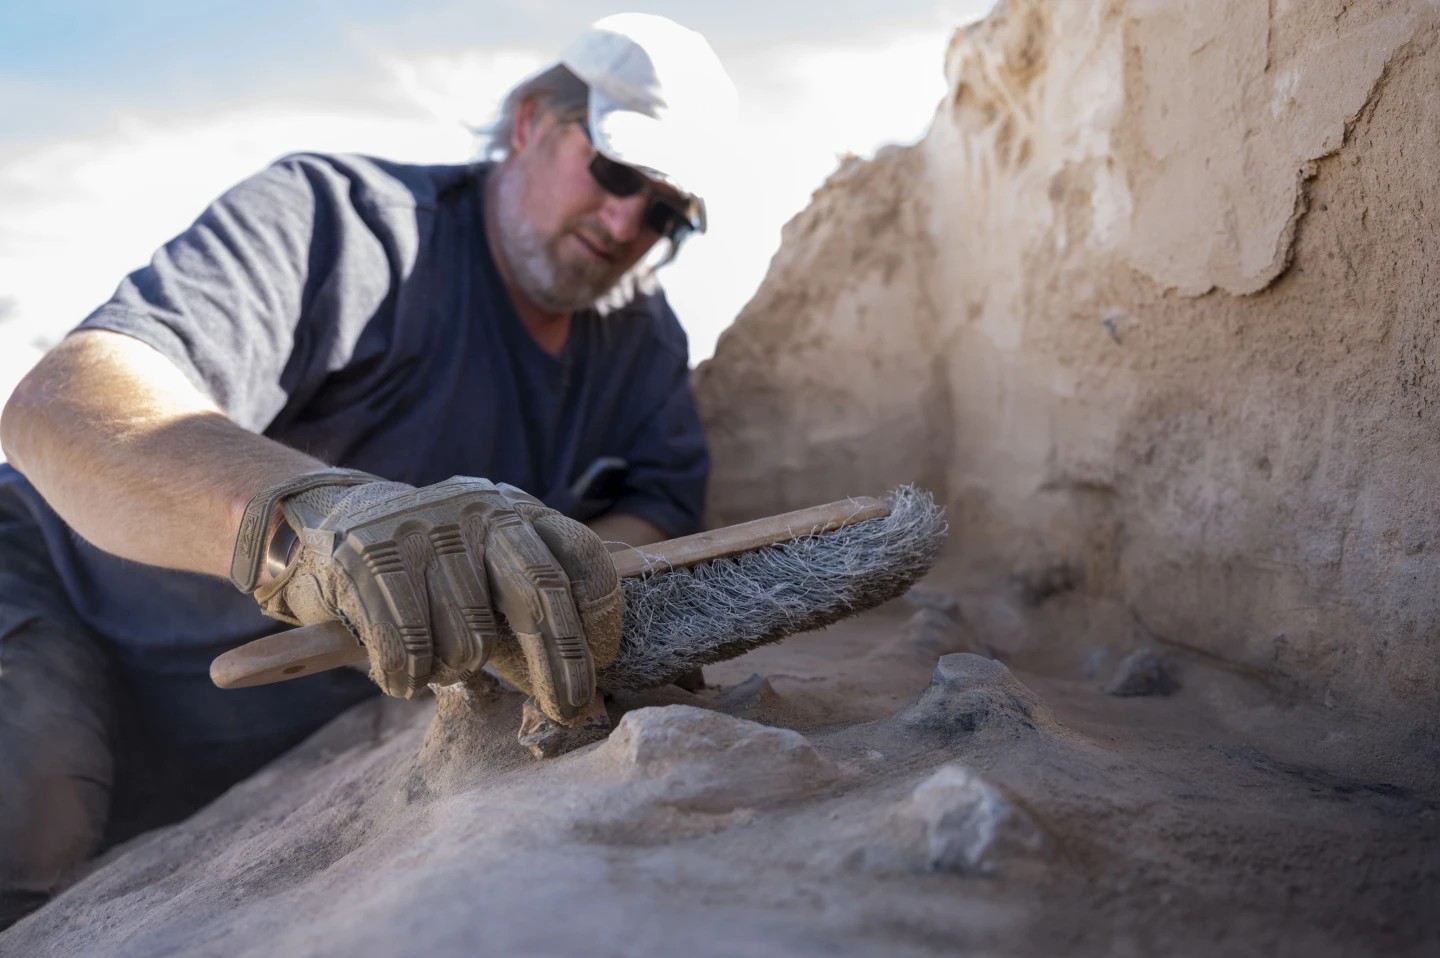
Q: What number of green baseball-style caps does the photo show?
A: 0